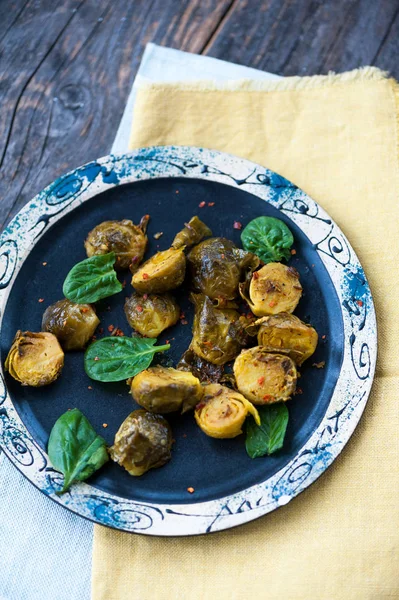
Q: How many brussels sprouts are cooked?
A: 13